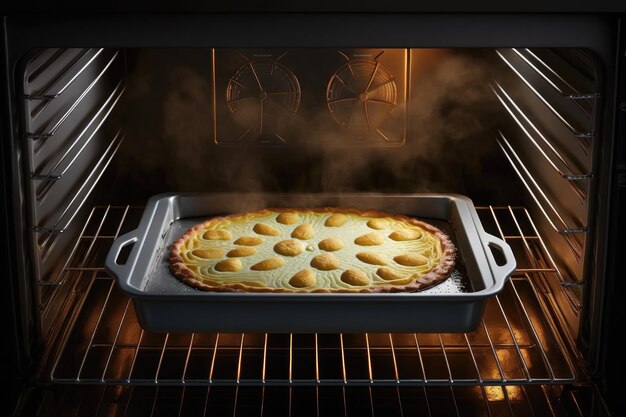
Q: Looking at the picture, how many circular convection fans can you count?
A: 2